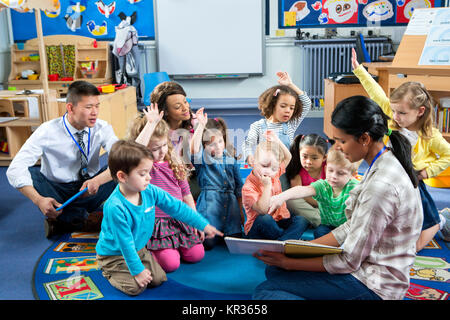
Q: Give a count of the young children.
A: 8